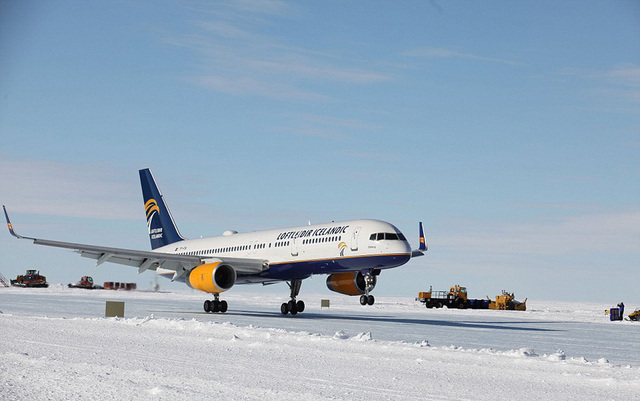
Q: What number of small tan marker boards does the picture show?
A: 2